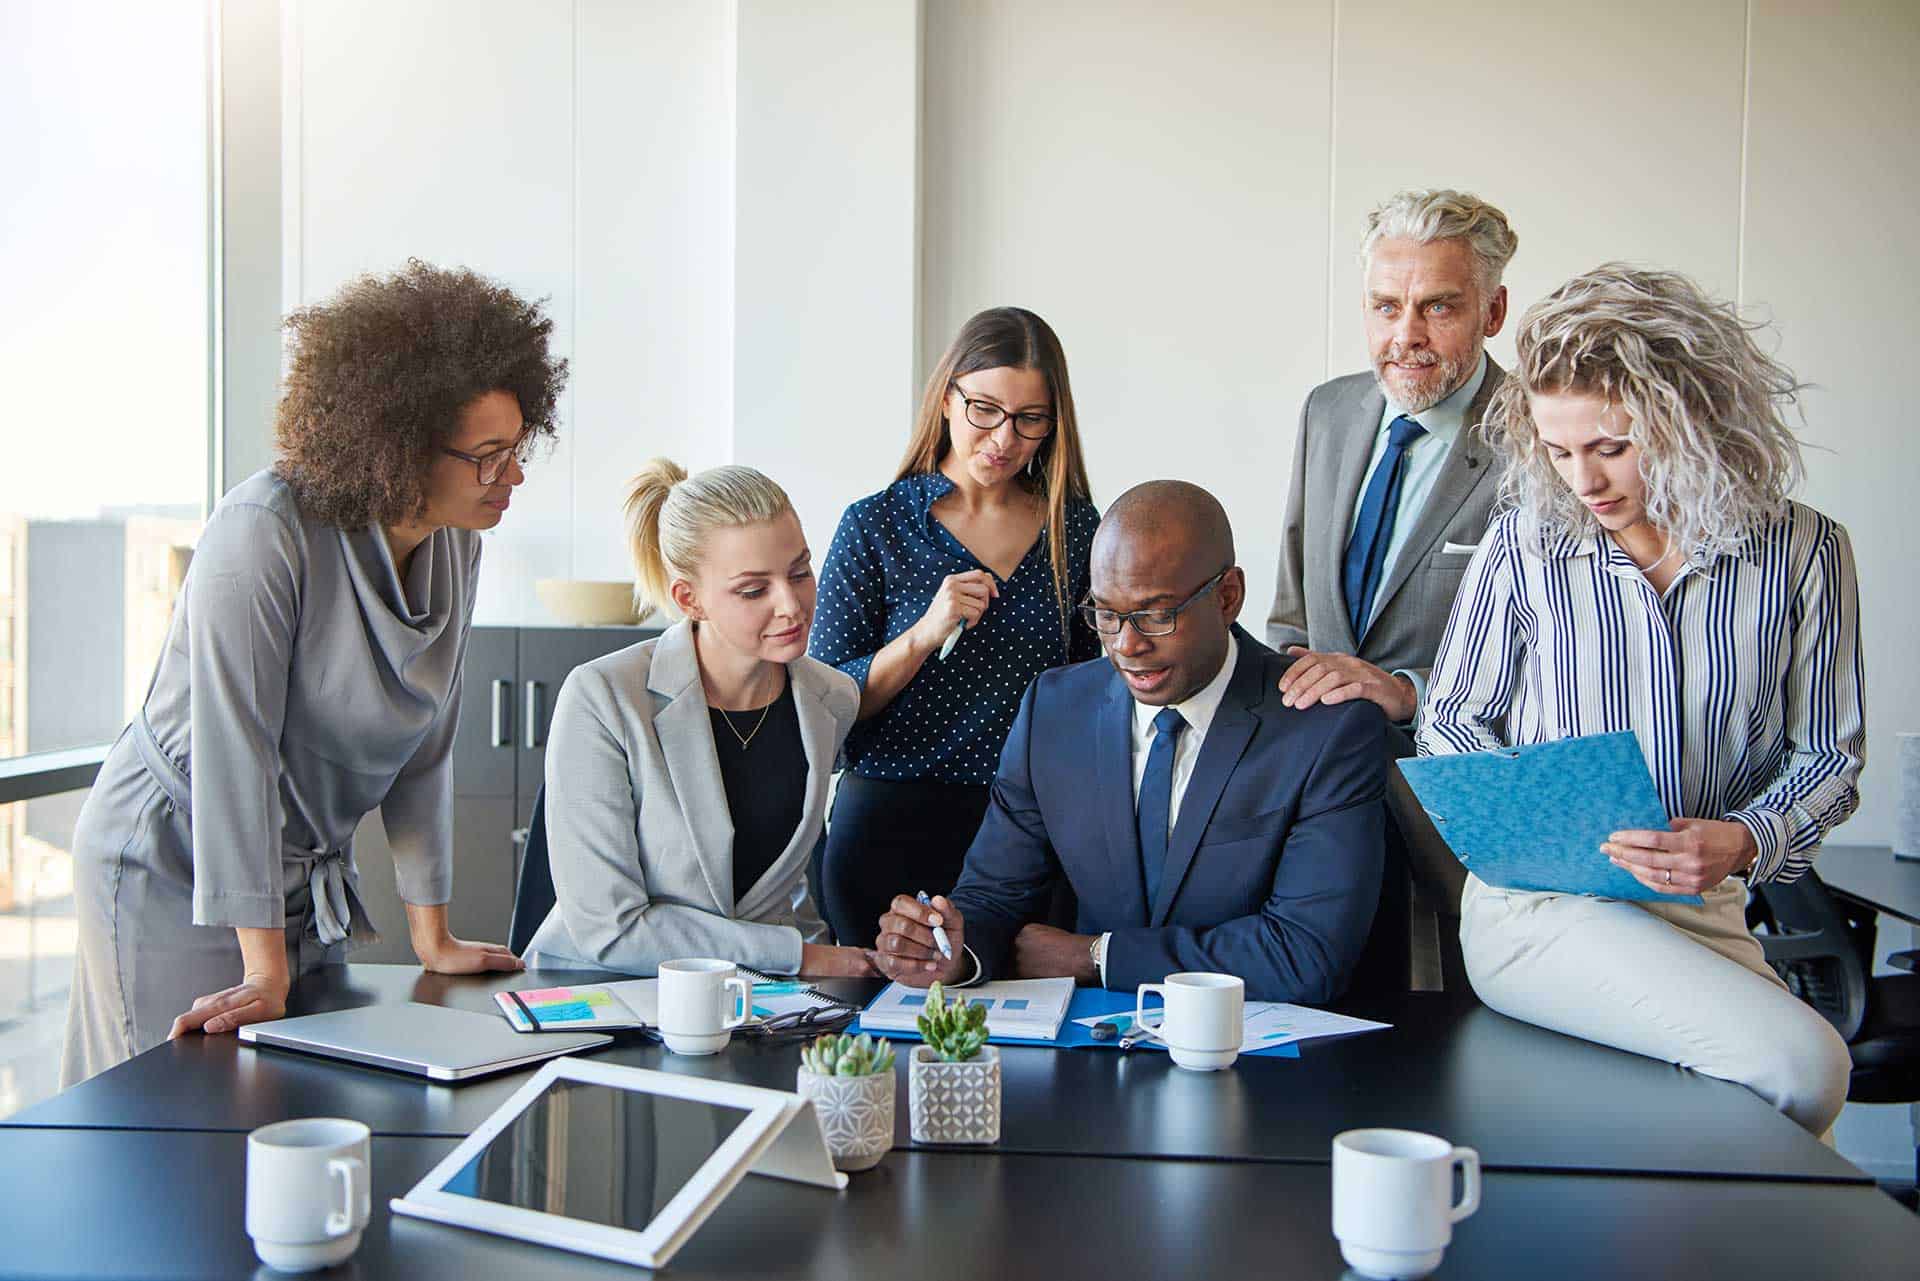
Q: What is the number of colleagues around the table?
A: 6